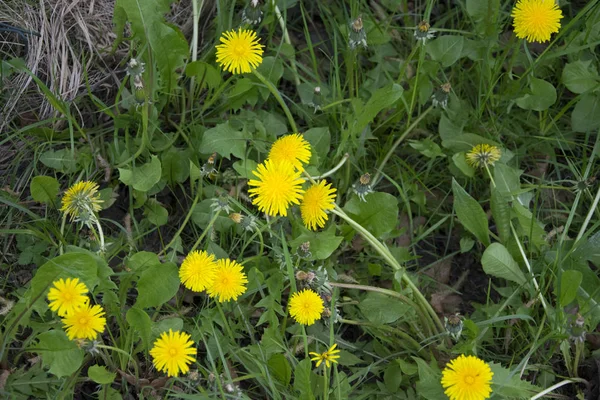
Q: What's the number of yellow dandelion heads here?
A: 15